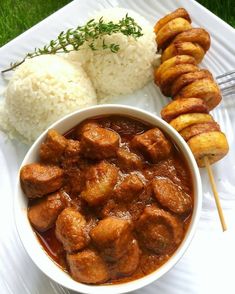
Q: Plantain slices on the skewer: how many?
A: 12